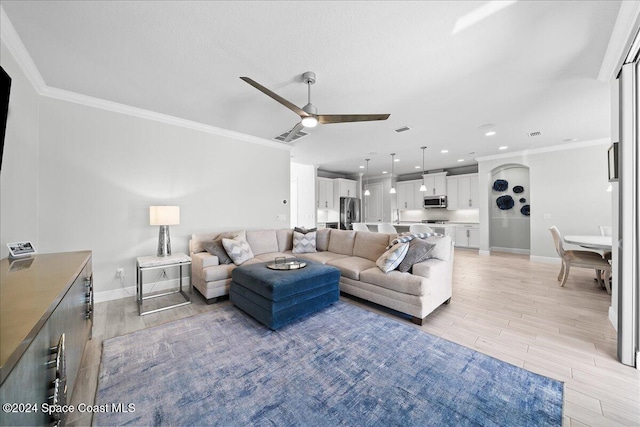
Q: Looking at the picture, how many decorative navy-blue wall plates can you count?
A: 5